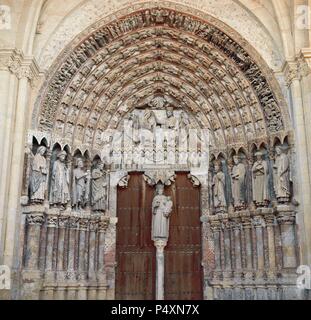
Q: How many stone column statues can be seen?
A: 9